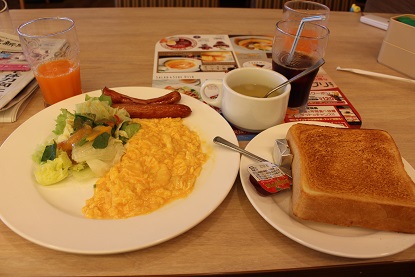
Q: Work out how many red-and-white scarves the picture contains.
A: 0